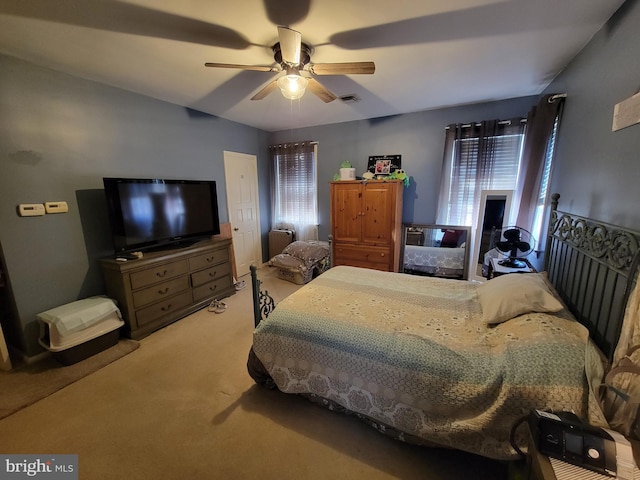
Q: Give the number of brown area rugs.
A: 1